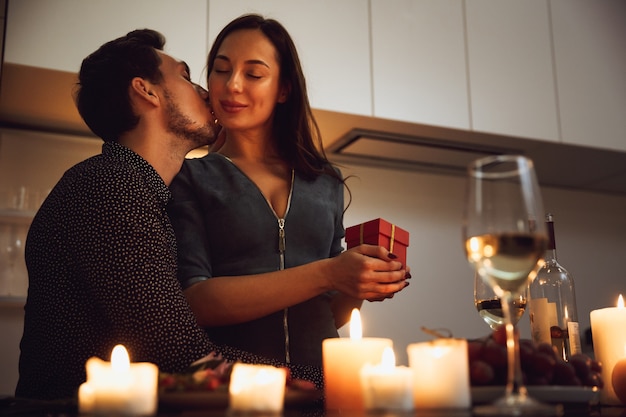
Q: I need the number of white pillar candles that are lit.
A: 6